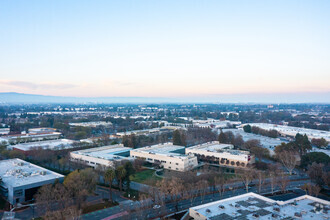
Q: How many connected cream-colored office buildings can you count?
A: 3